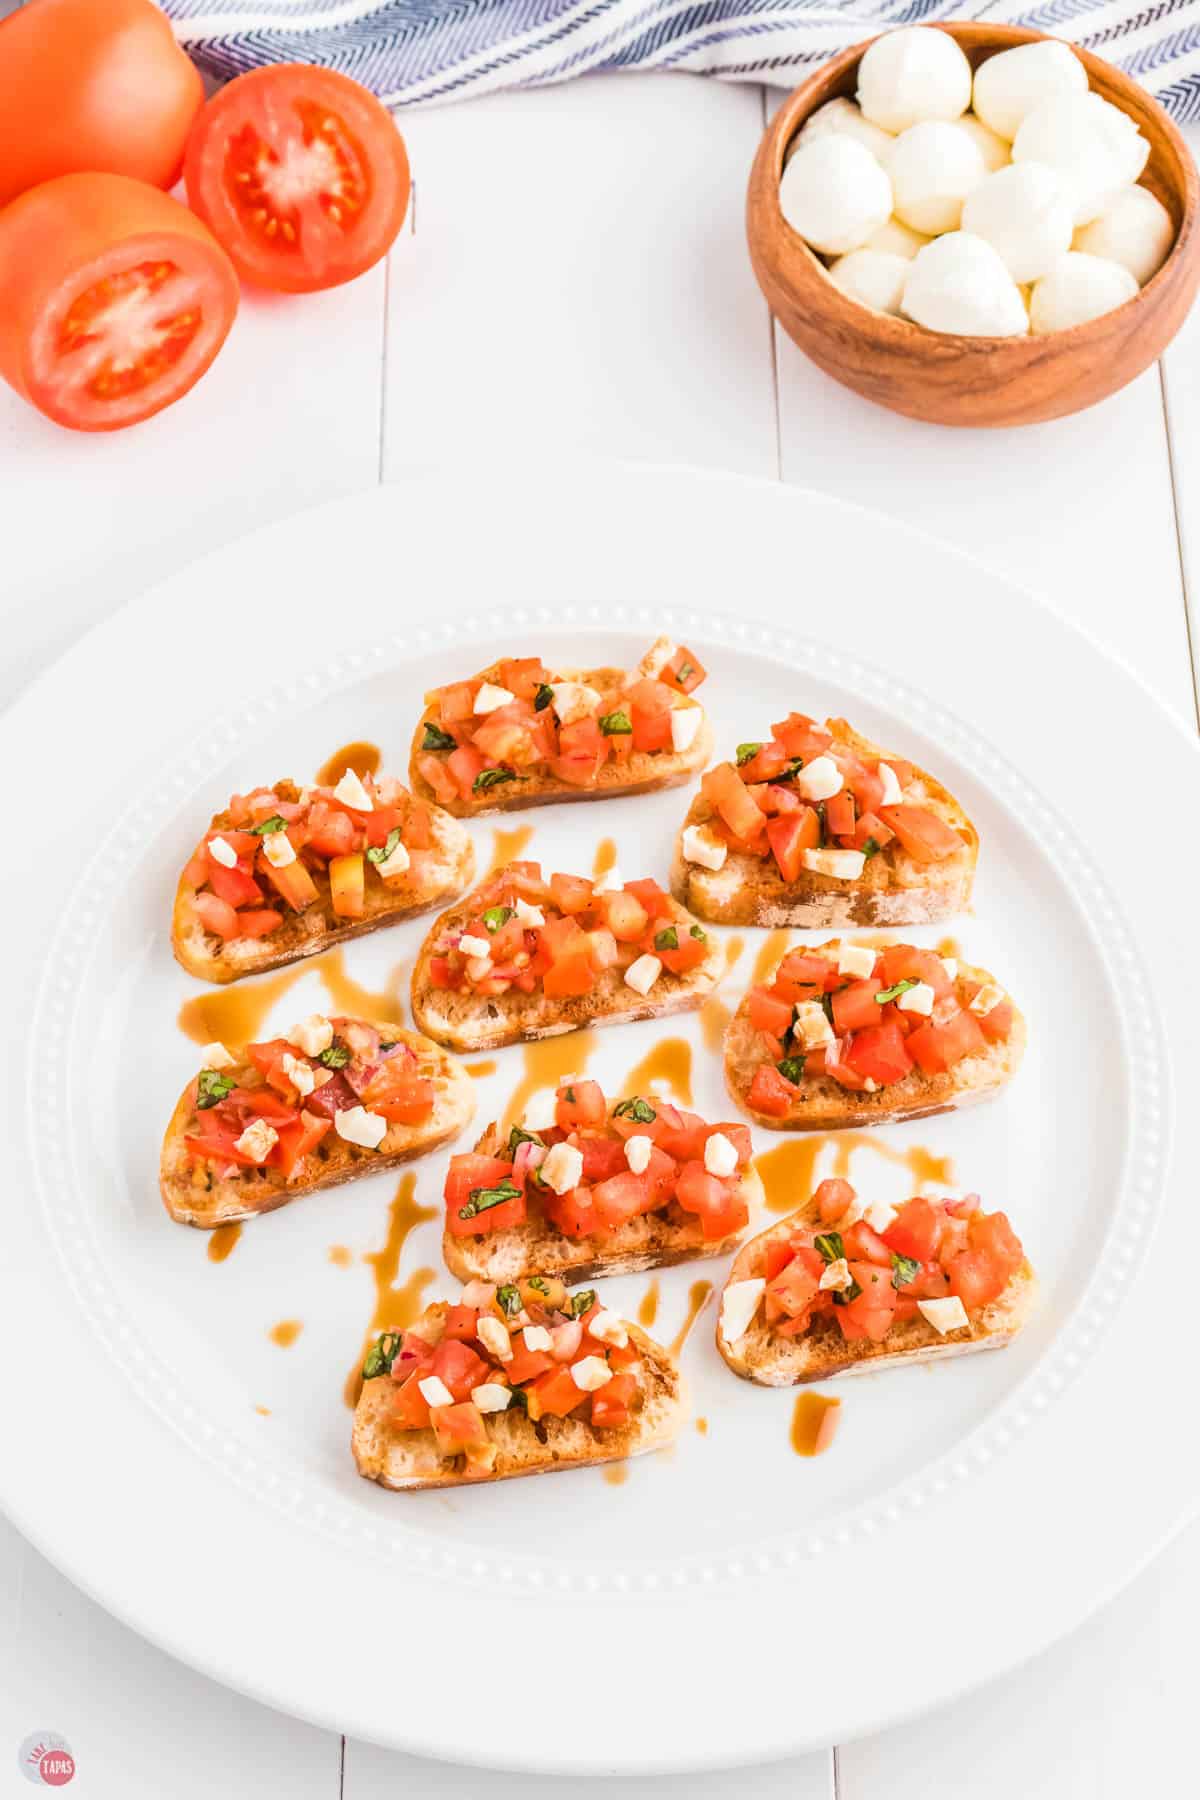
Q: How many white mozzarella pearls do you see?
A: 13